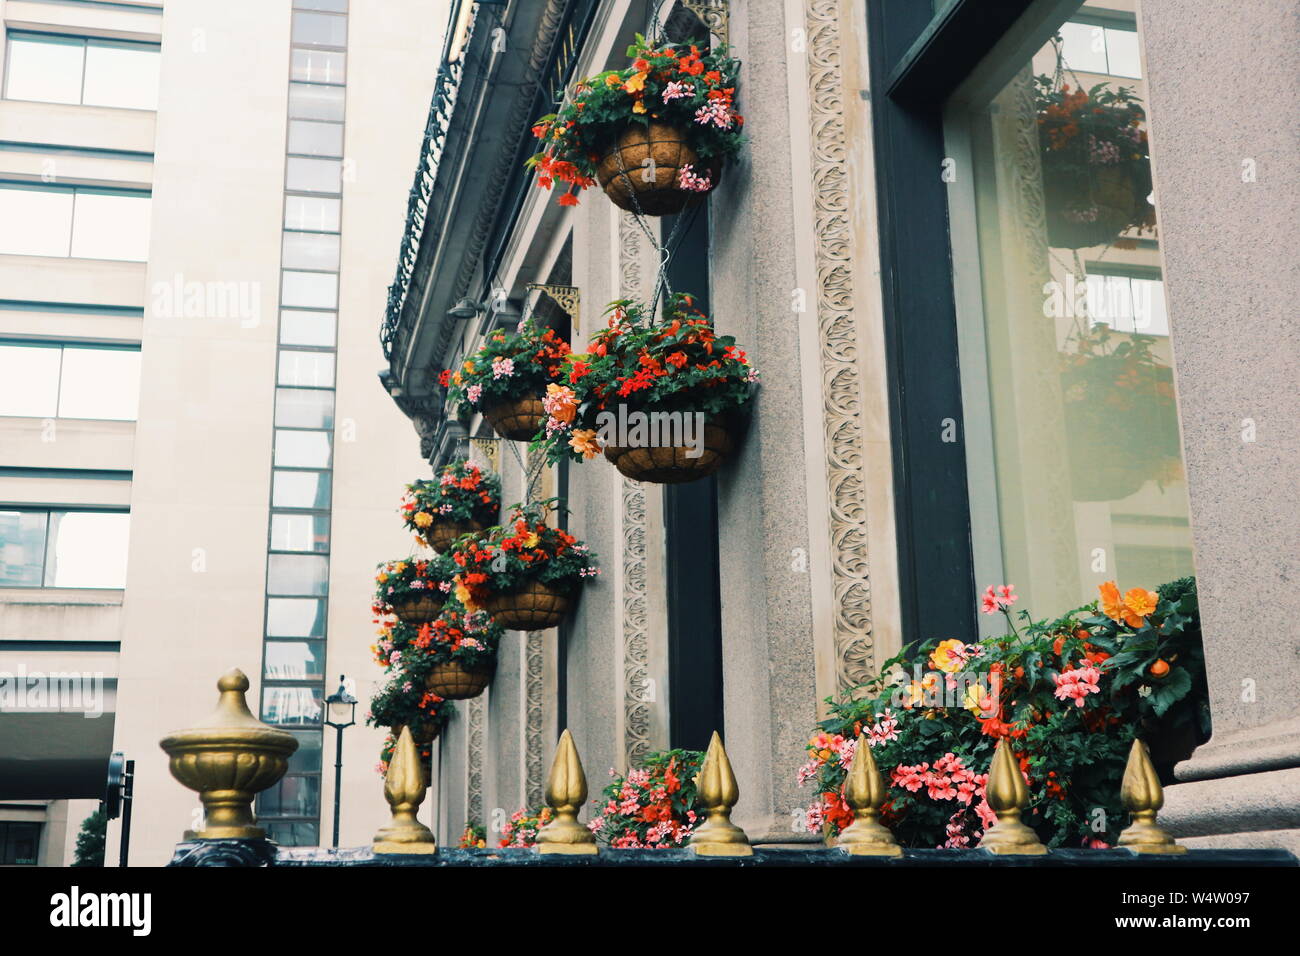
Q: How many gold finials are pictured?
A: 7